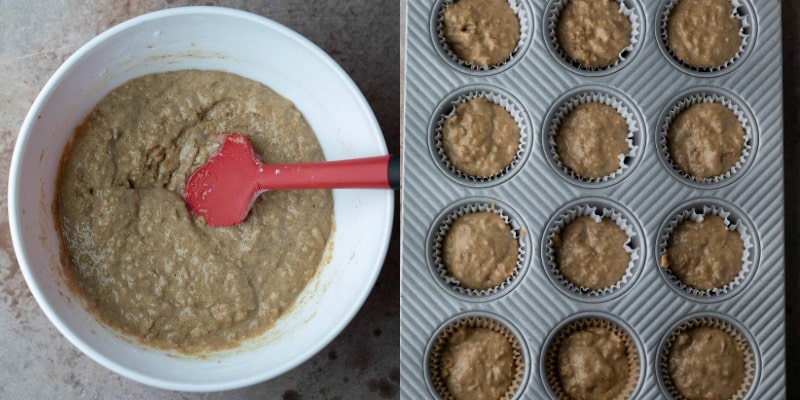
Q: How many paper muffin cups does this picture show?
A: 12